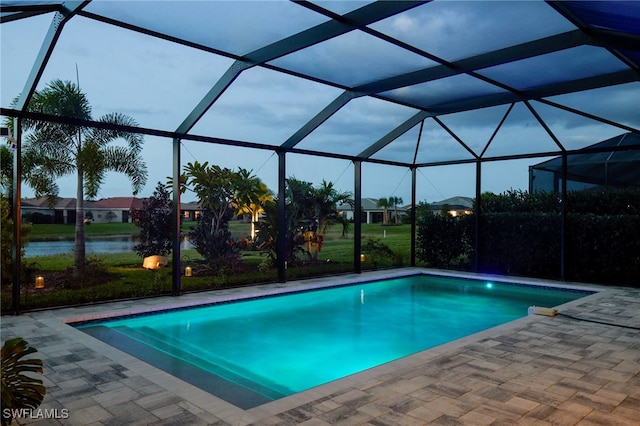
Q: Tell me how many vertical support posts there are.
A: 7